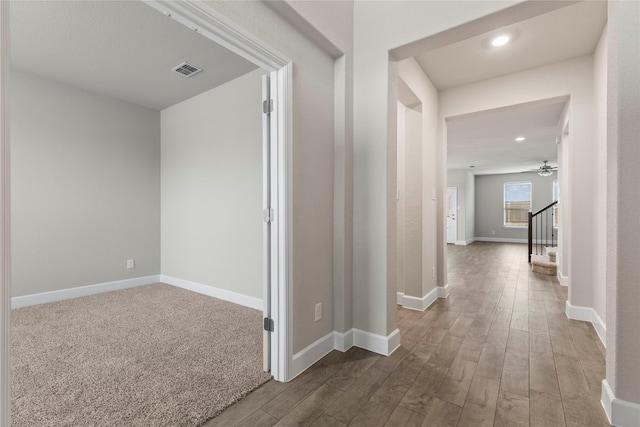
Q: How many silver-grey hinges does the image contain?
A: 3